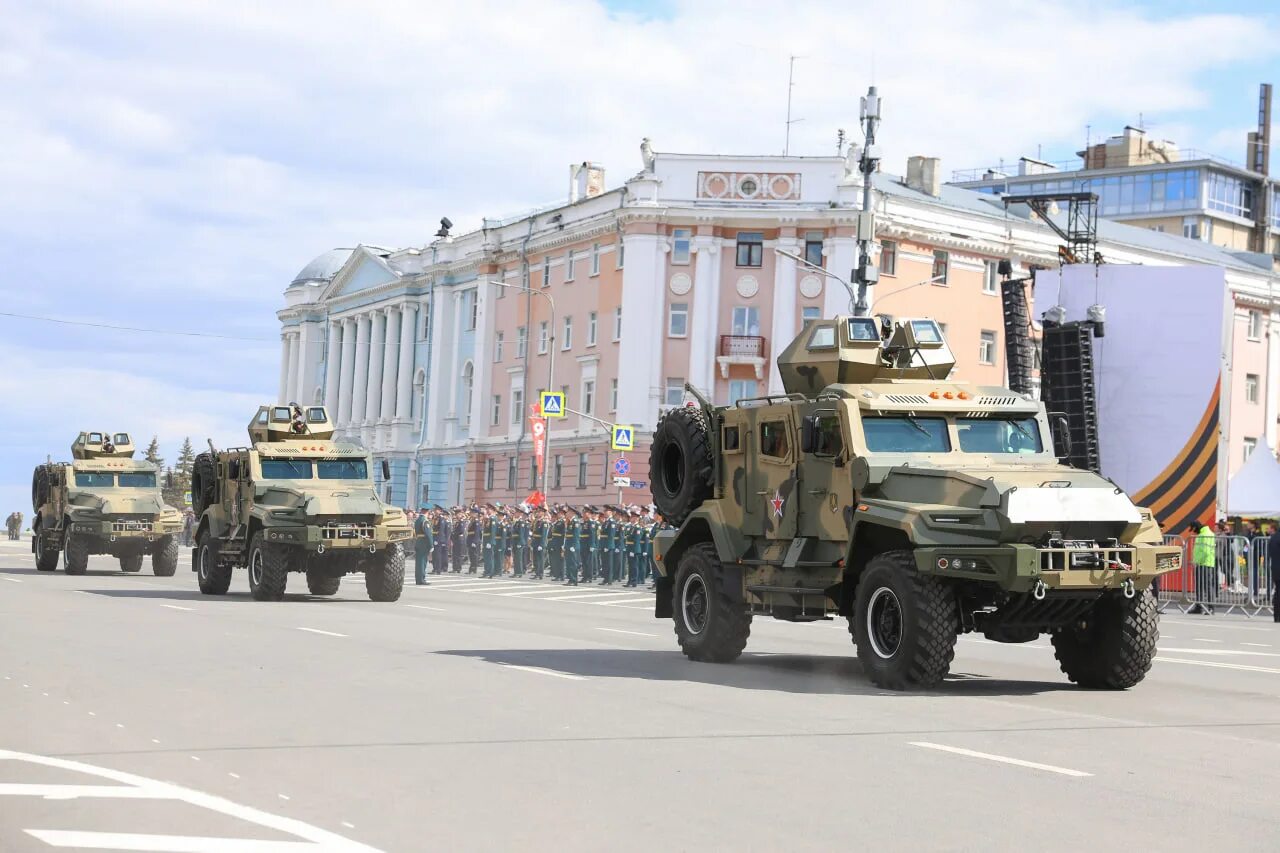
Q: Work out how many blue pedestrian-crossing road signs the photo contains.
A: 2